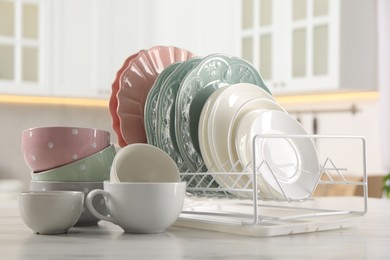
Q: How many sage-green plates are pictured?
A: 3